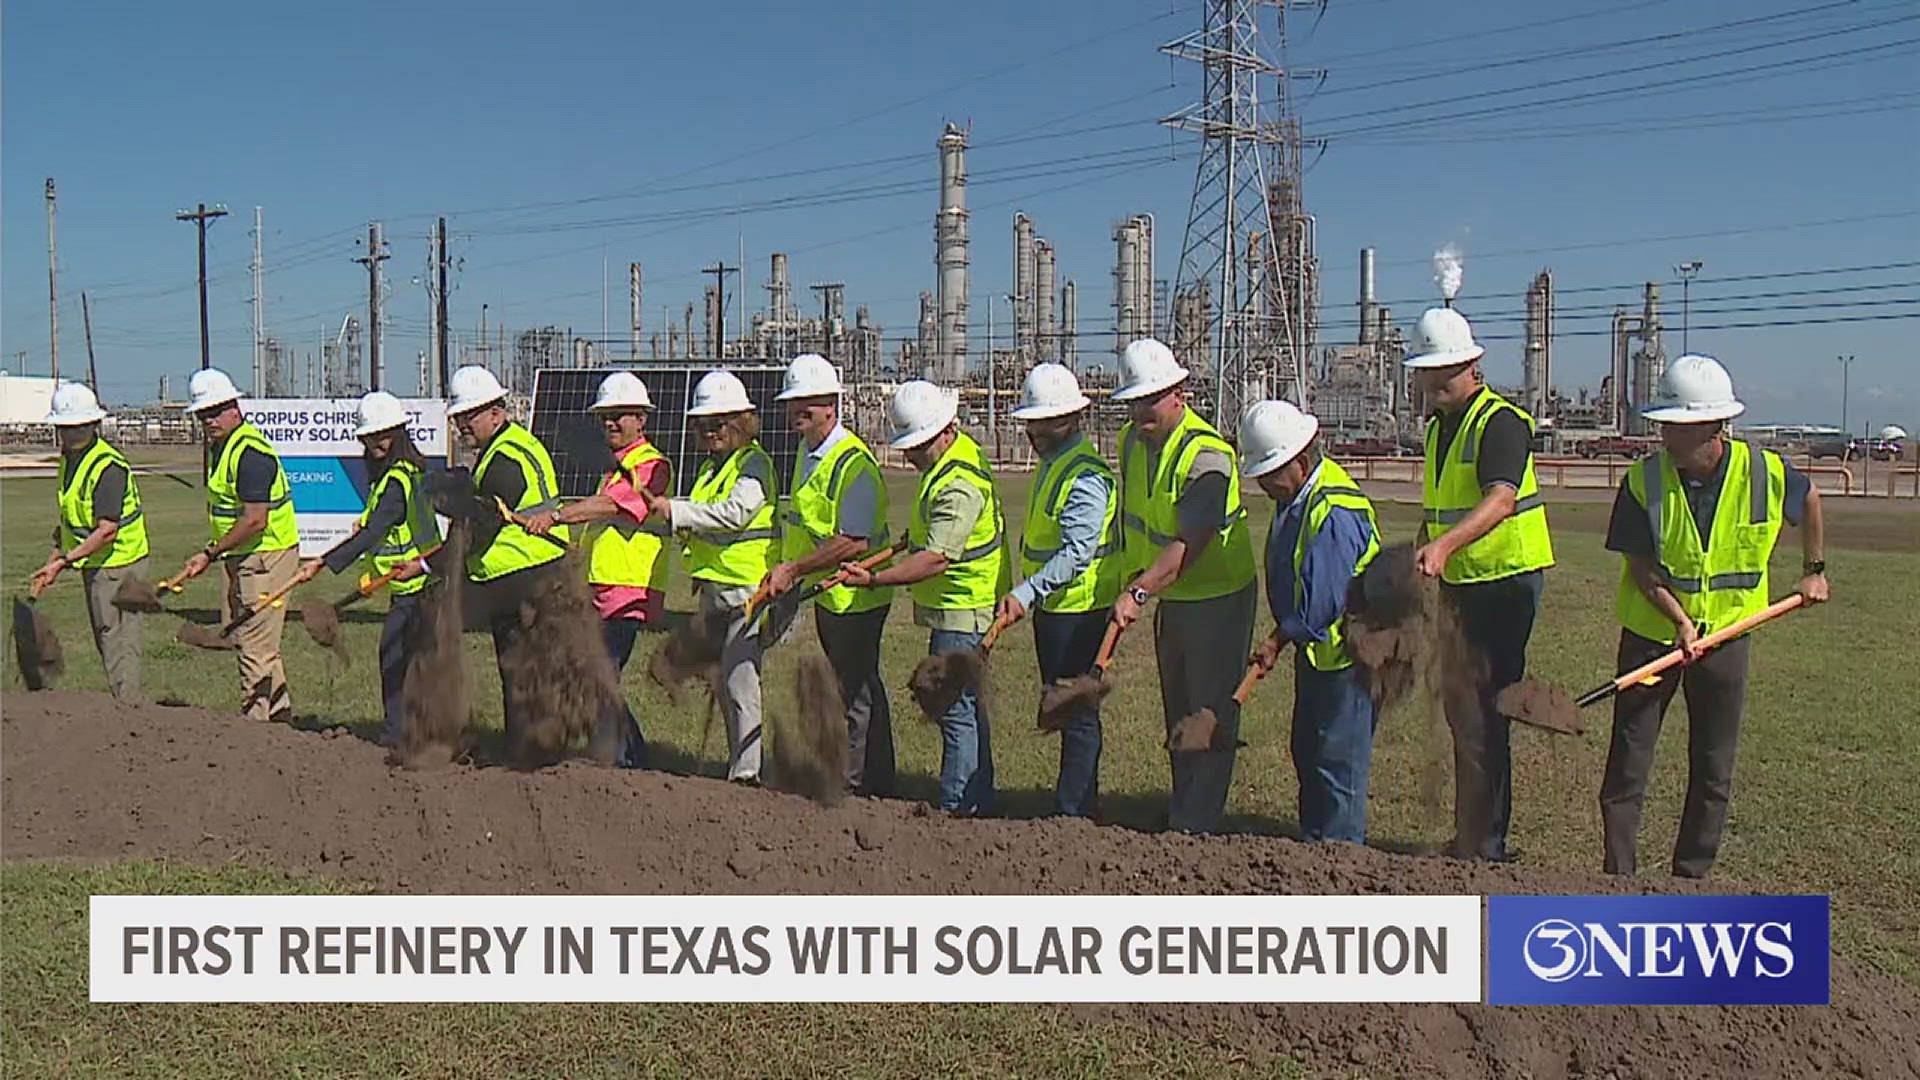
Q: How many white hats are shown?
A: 13